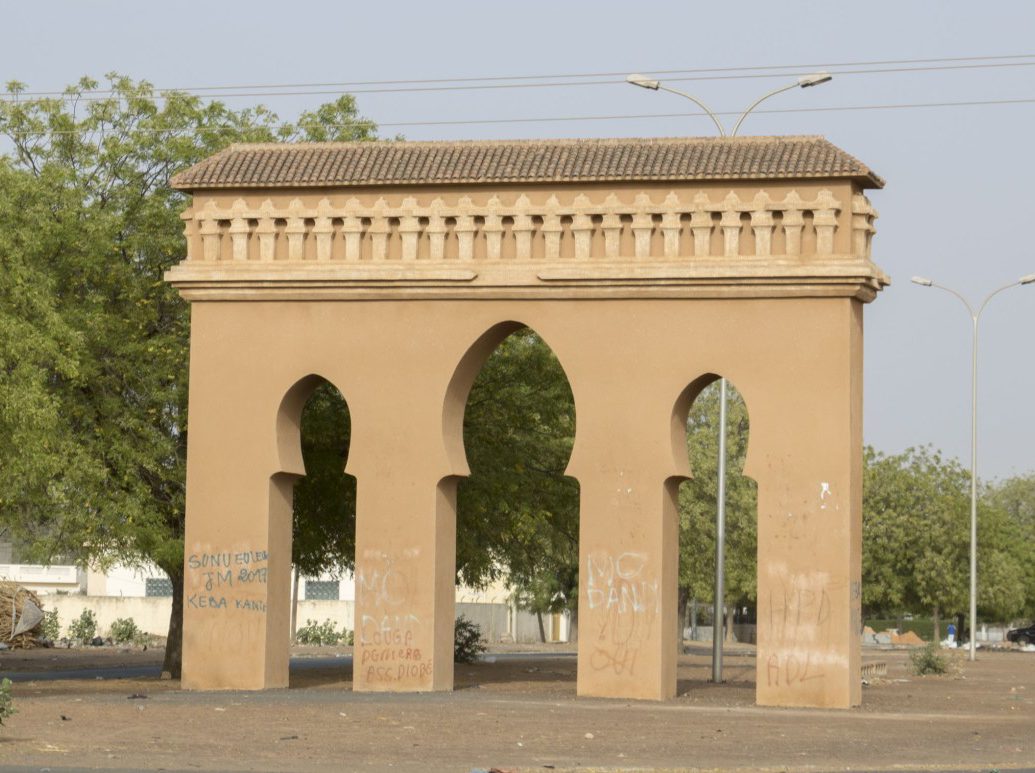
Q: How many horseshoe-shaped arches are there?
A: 3